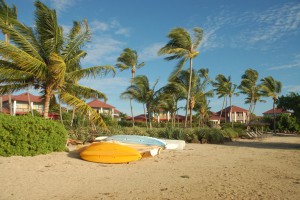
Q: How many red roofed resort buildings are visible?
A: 5